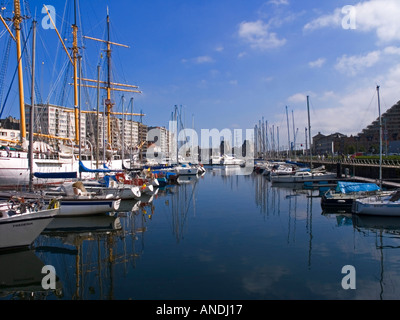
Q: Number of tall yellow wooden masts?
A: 3